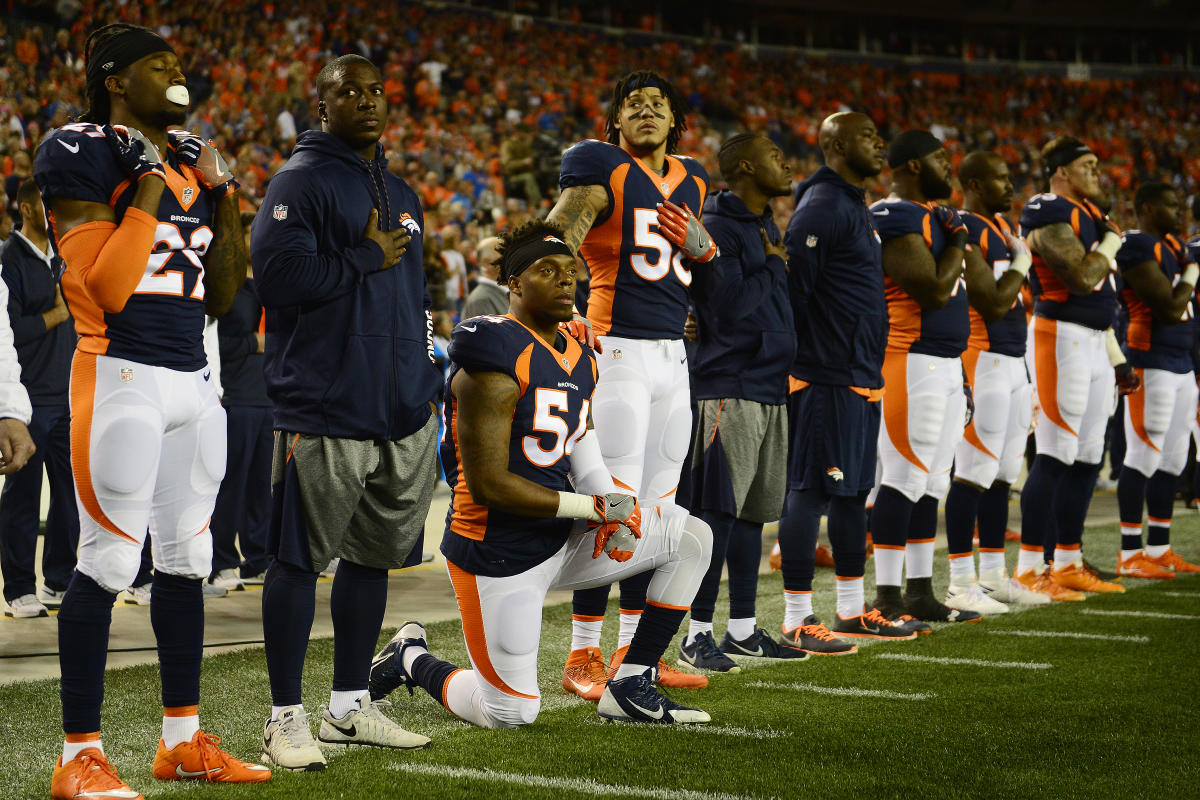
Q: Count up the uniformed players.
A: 7